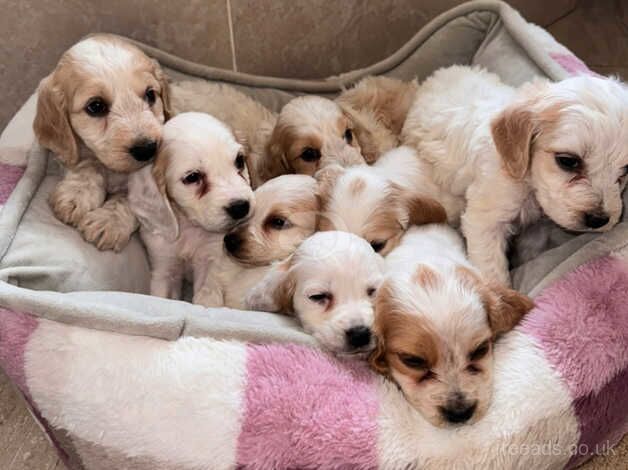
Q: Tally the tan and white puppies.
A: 8